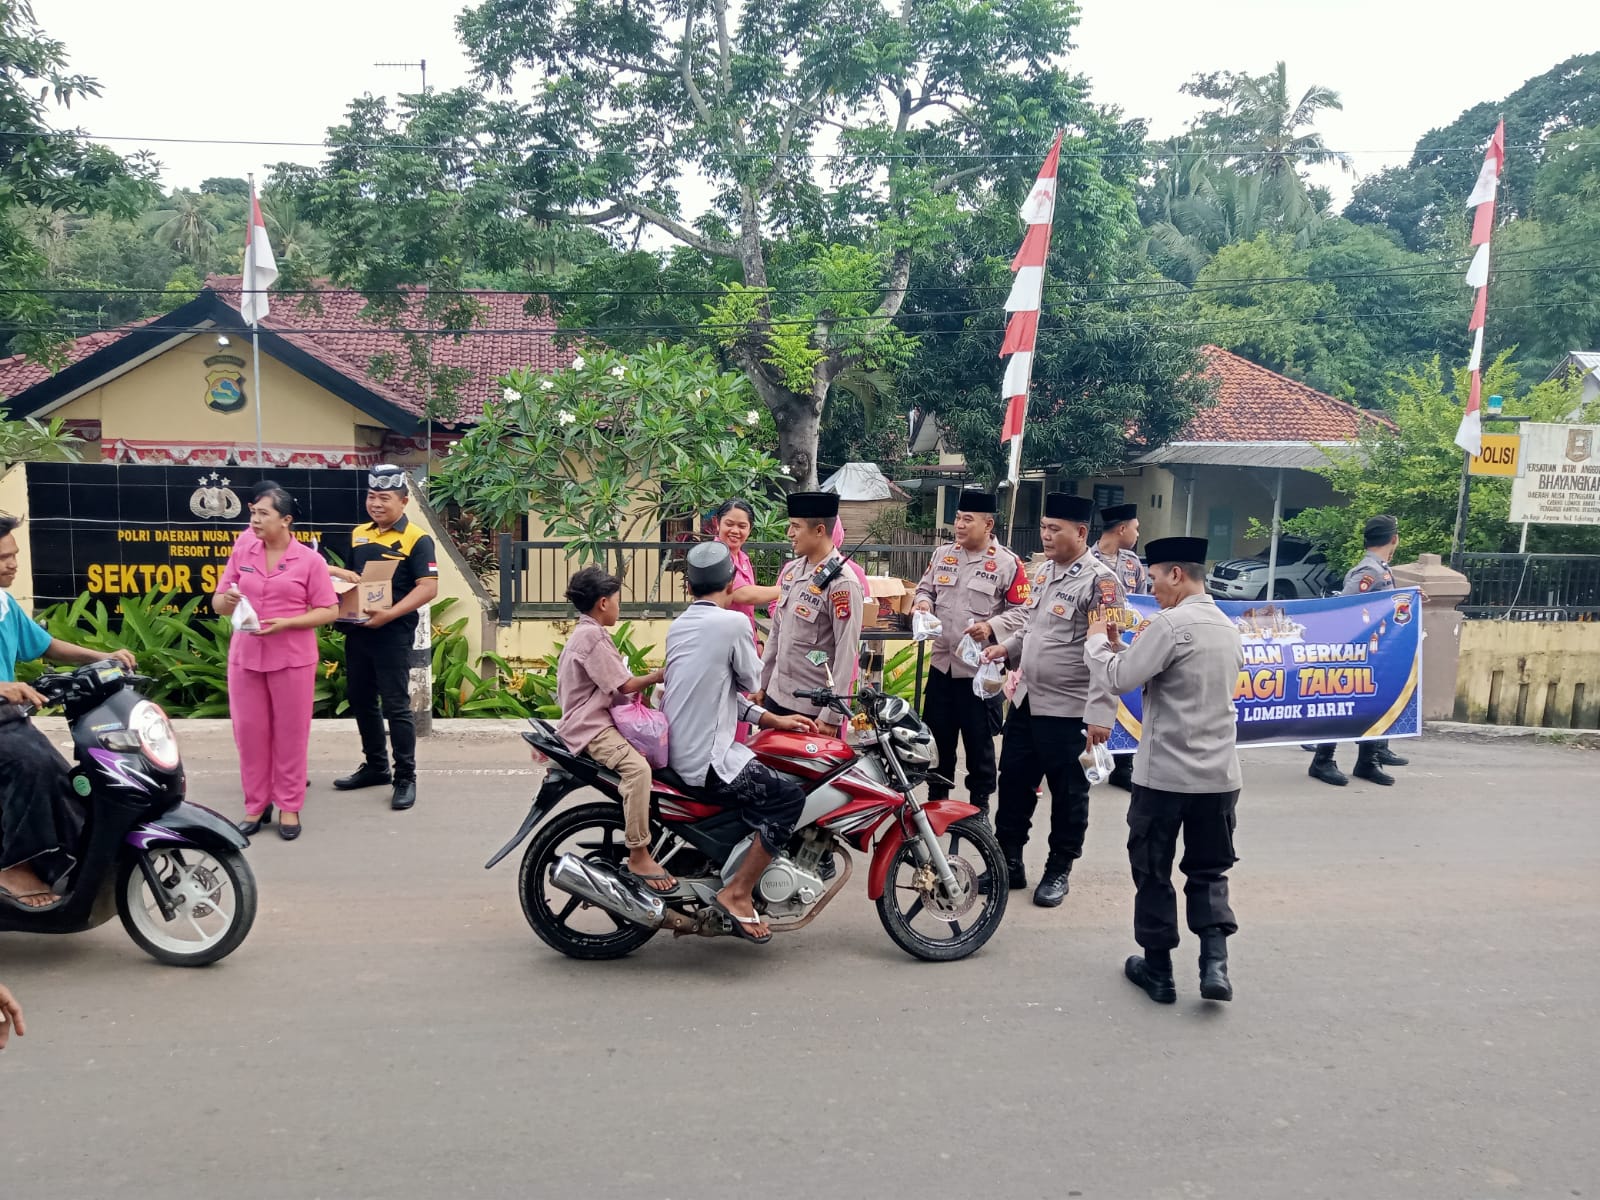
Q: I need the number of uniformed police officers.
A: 6